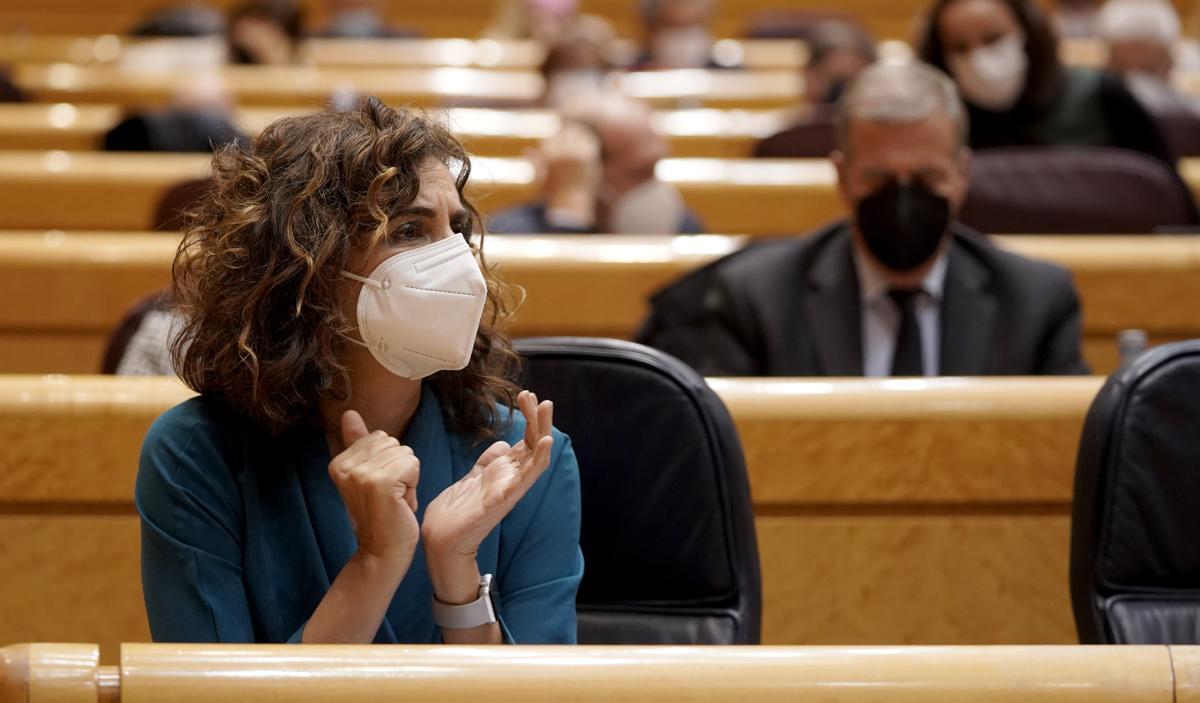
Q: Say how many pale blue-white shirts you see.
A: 1